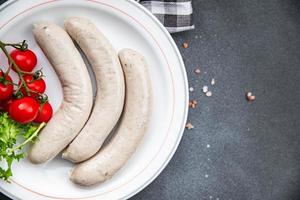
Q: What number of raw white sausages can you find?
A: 3